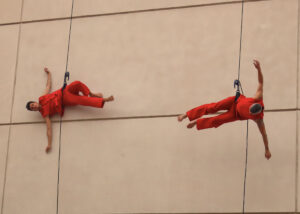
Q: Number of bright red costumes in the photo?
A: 2